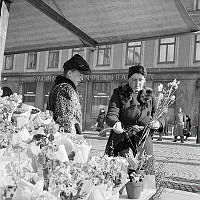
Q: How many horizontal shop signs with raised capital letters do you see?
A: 1